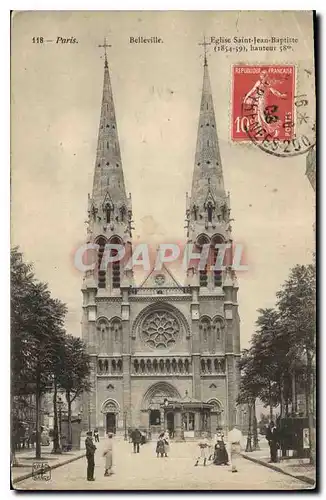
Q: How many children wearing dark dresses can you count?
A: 1